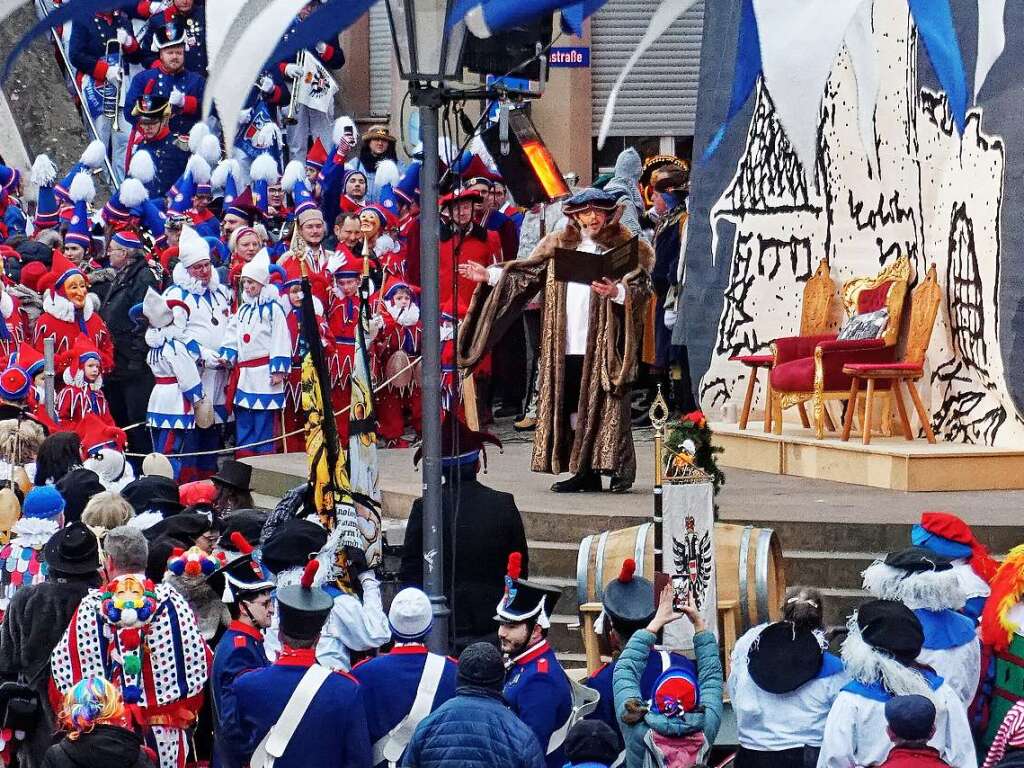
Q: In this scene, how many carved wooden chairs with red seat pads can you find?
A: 2